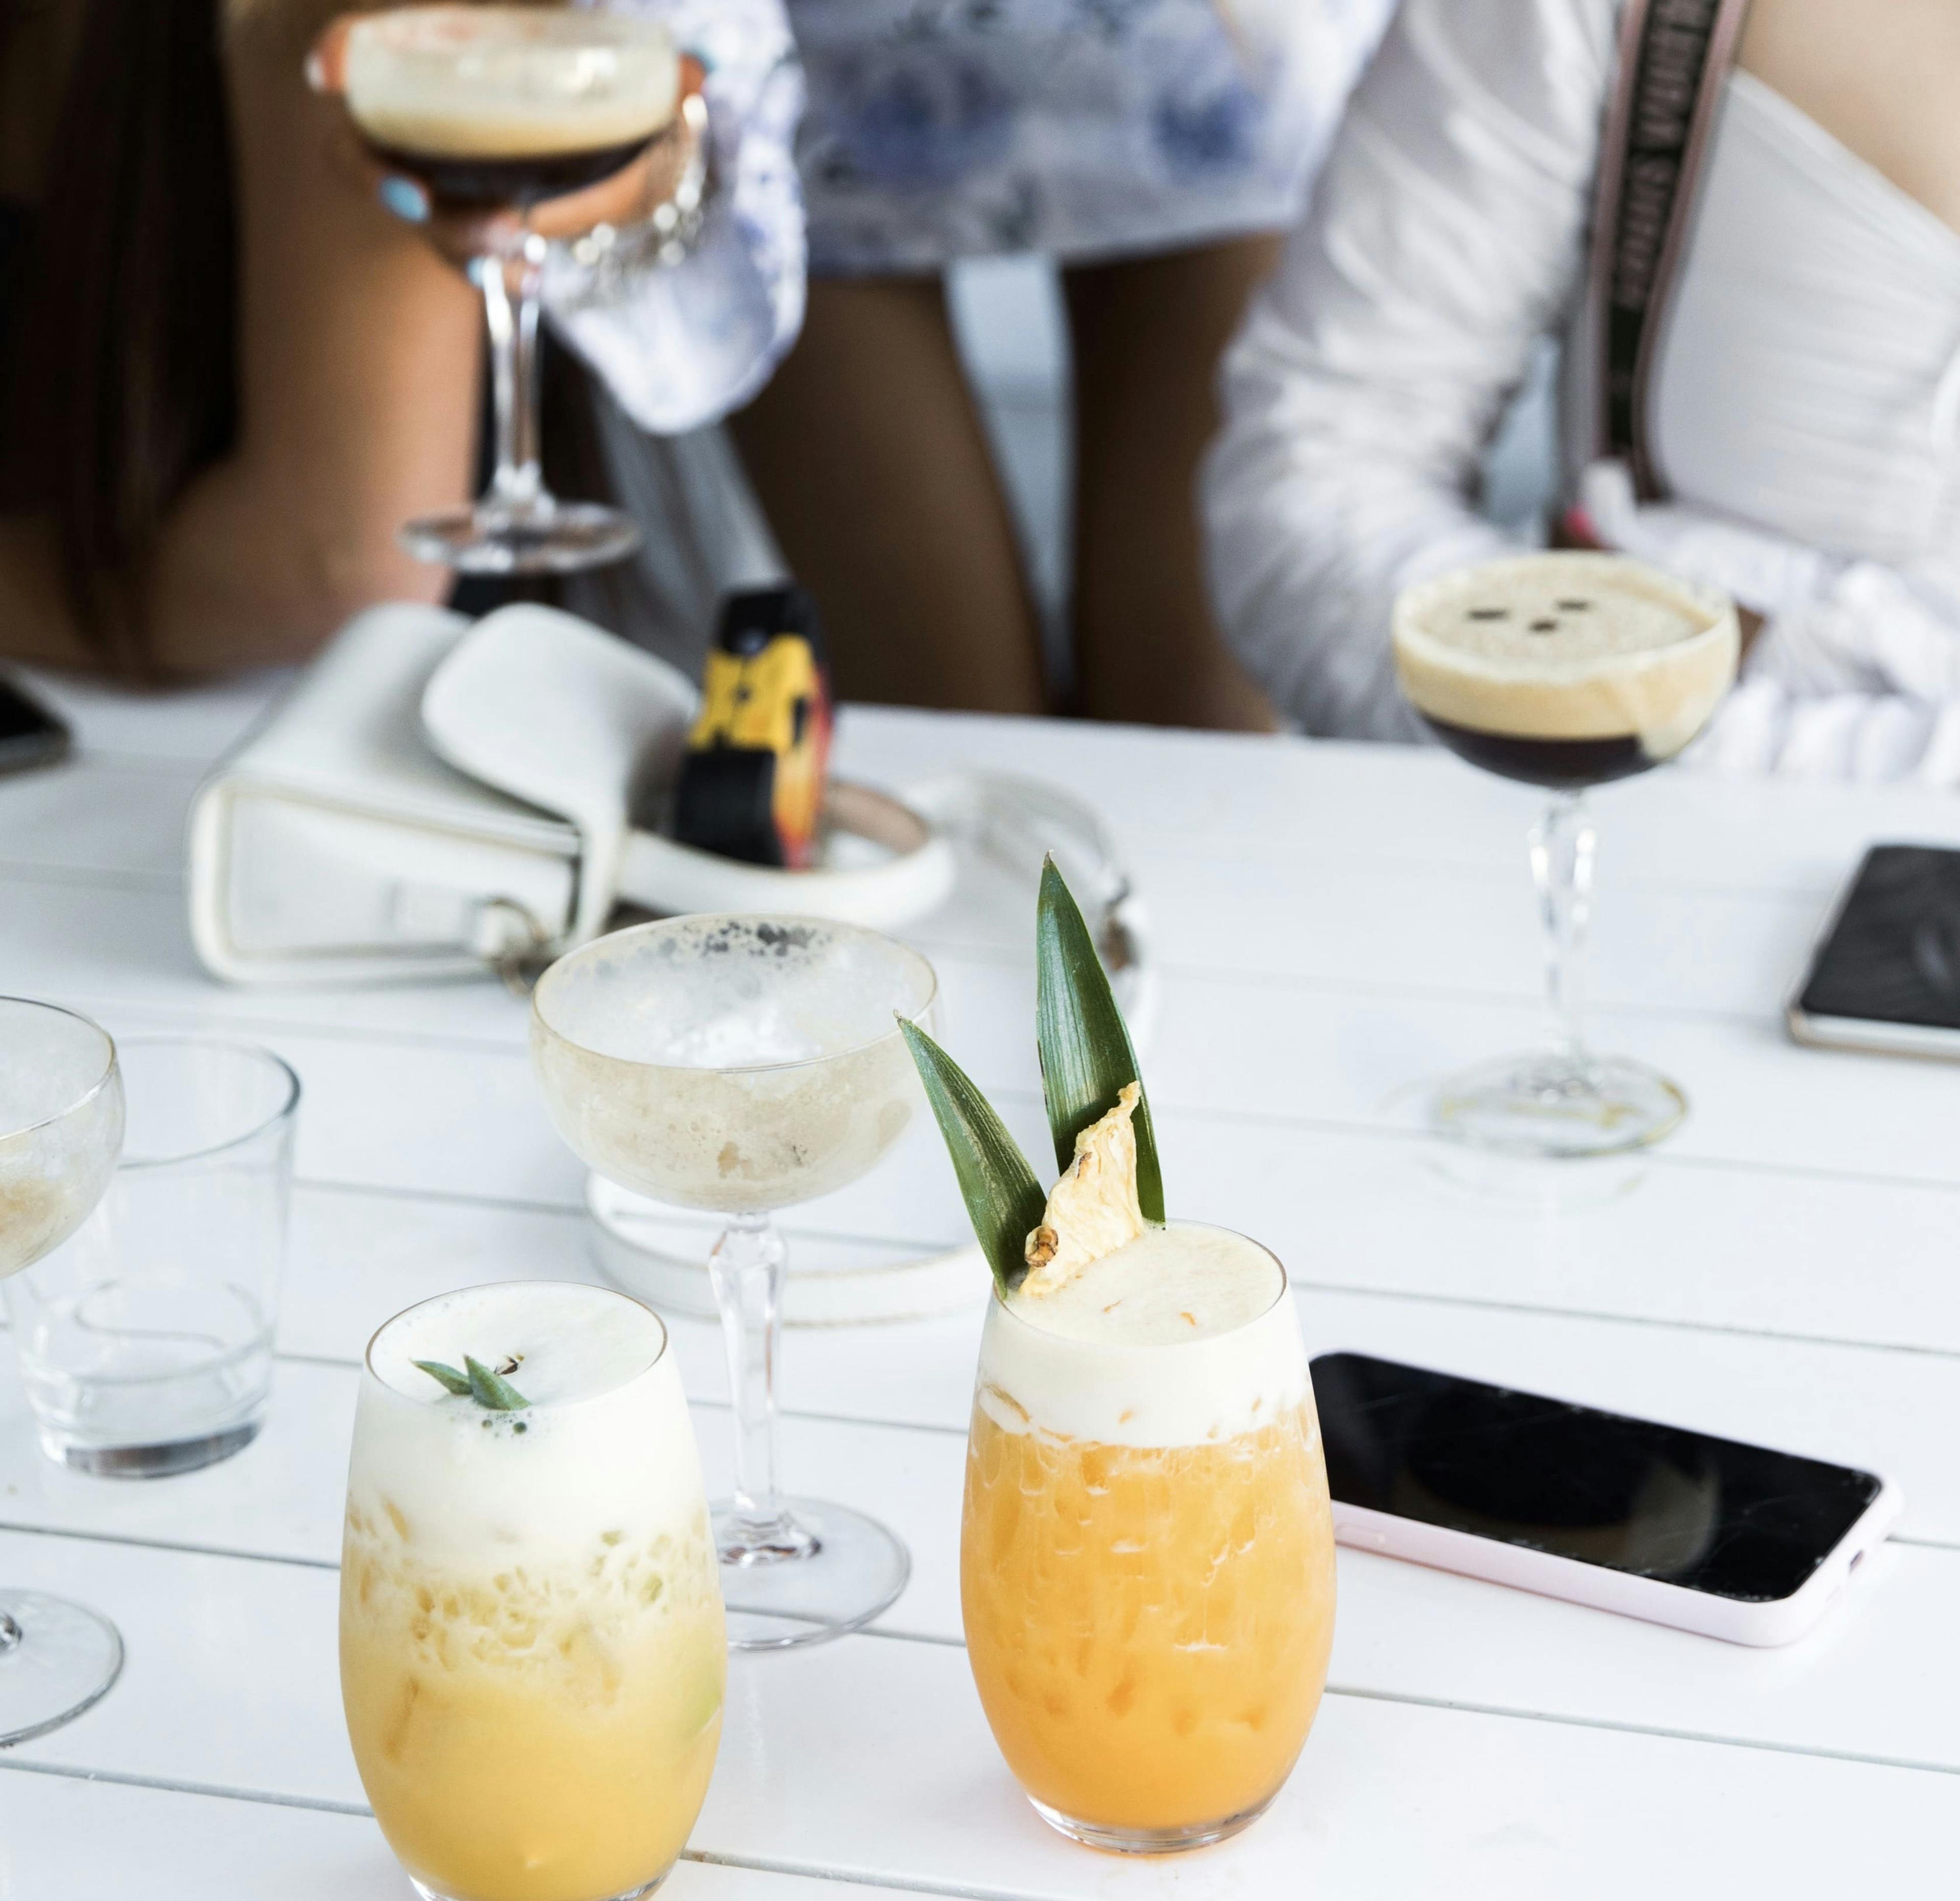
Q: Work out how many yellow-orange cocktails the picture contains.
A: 2